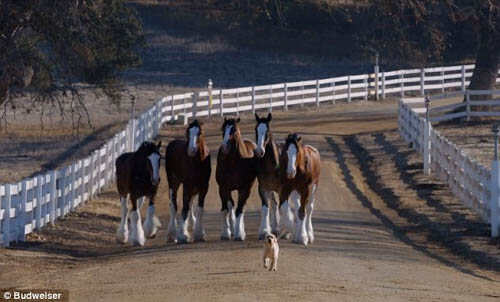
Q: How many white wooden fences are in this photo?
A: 2